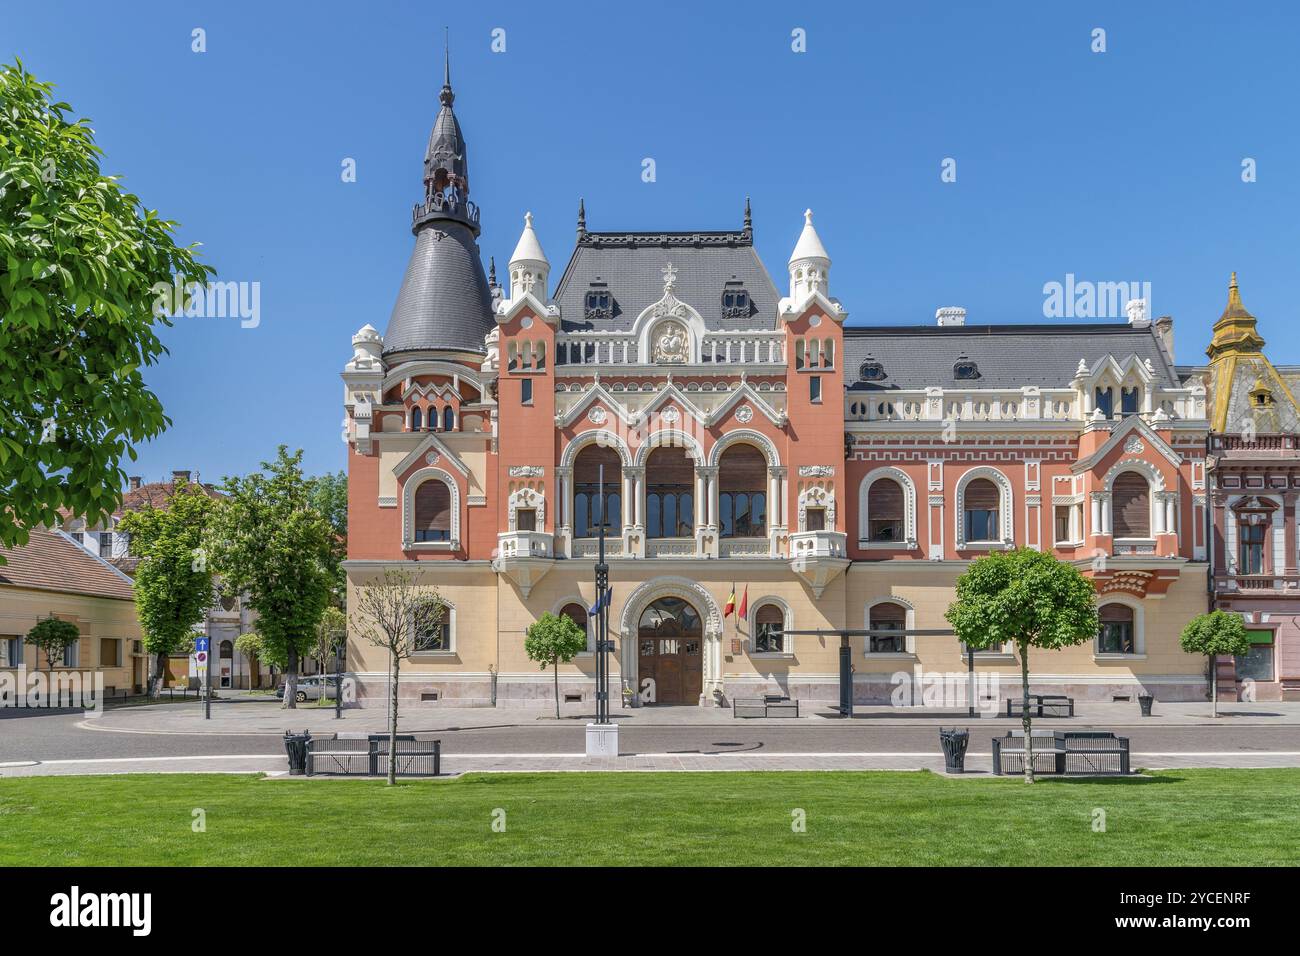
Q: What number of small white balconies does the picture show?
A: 2